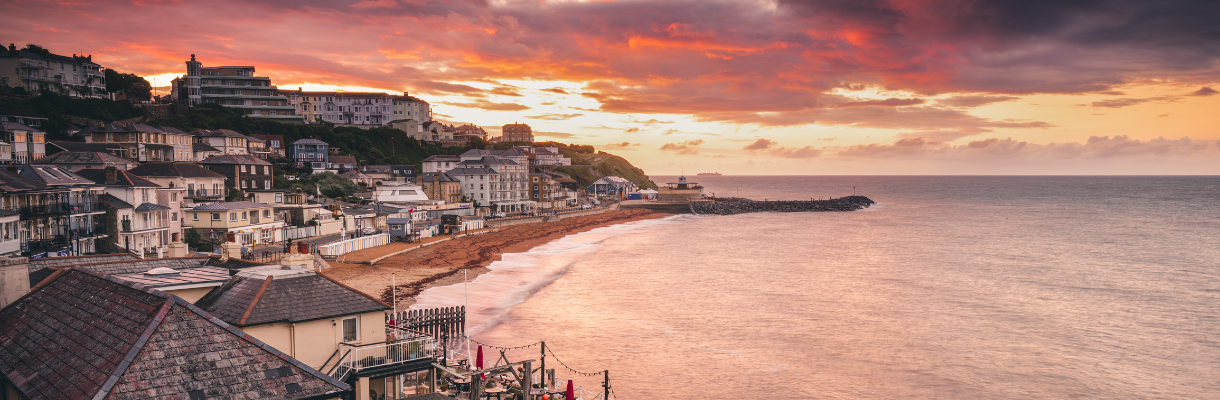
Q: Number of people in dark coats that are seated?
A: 0